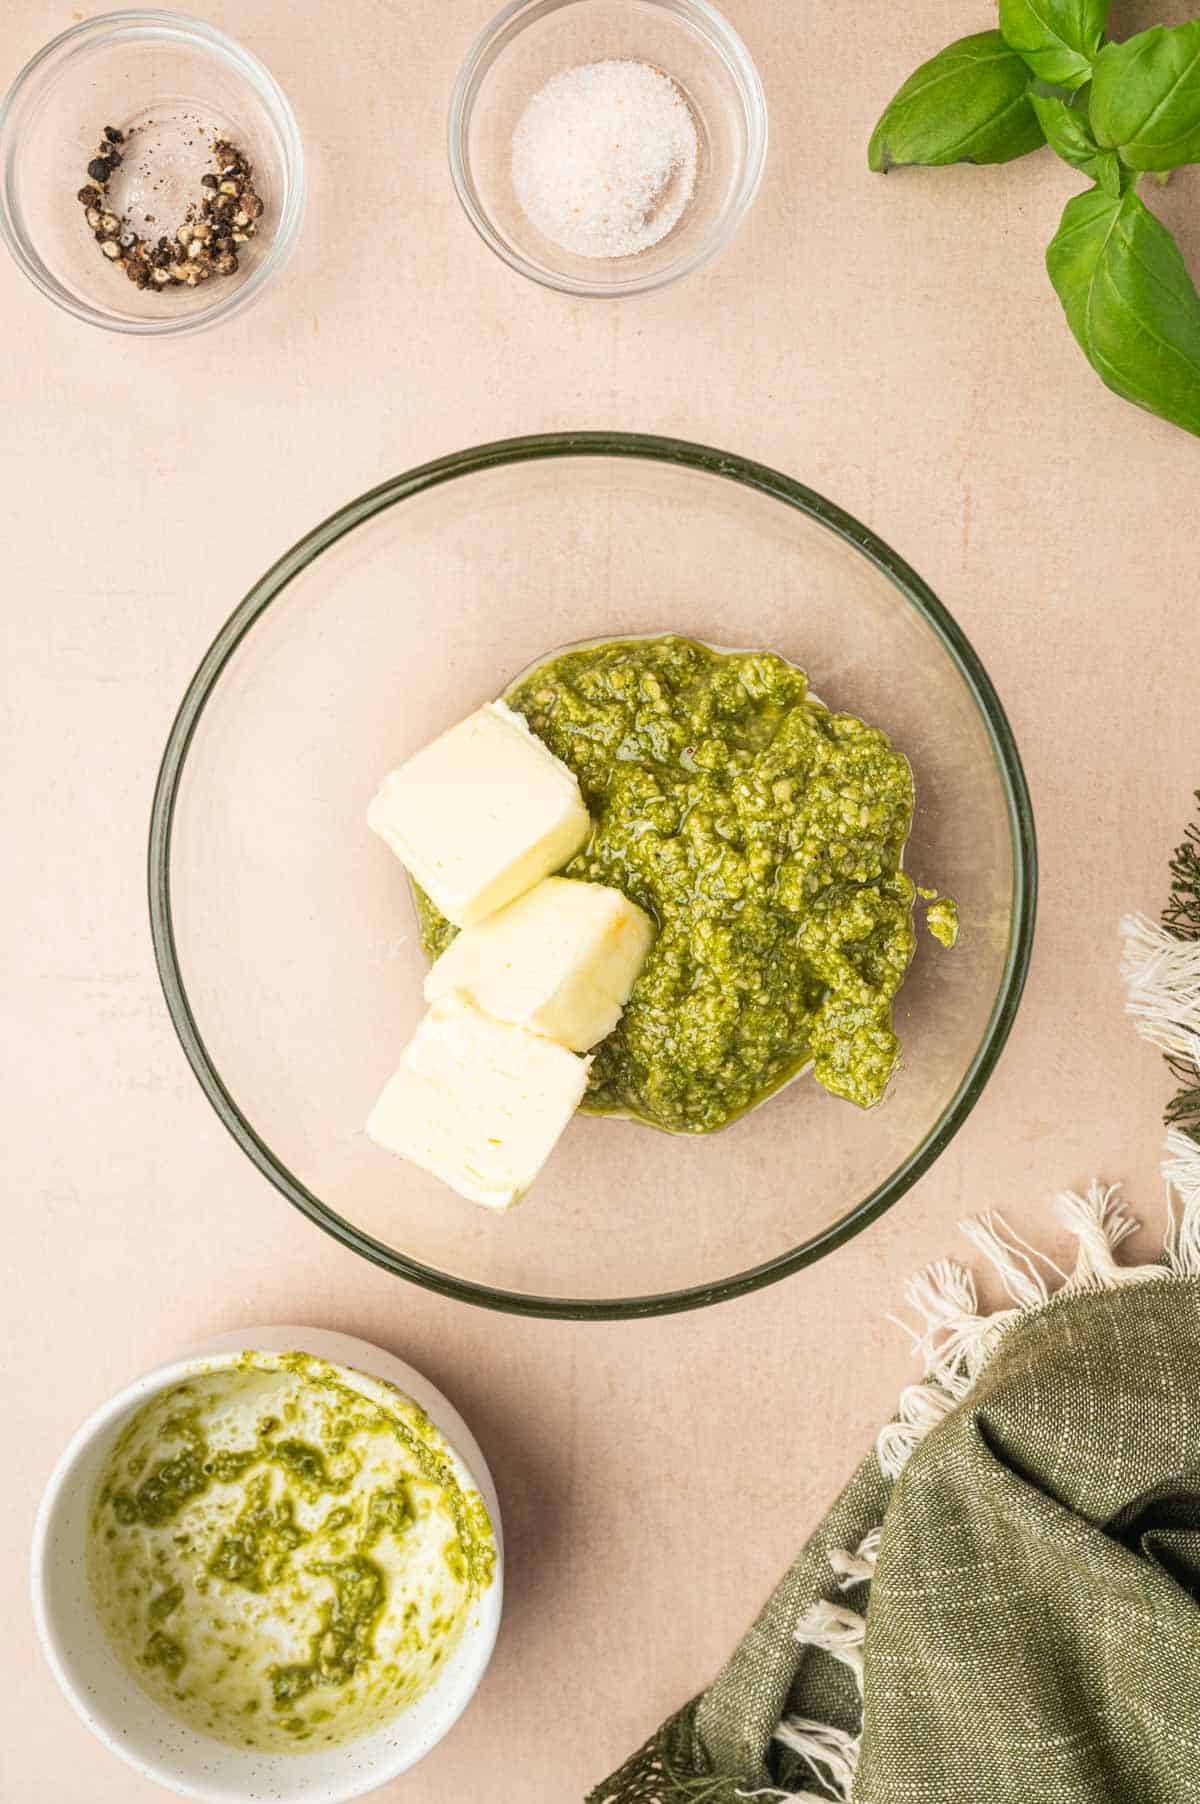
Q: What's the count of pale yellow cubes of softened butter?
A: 3